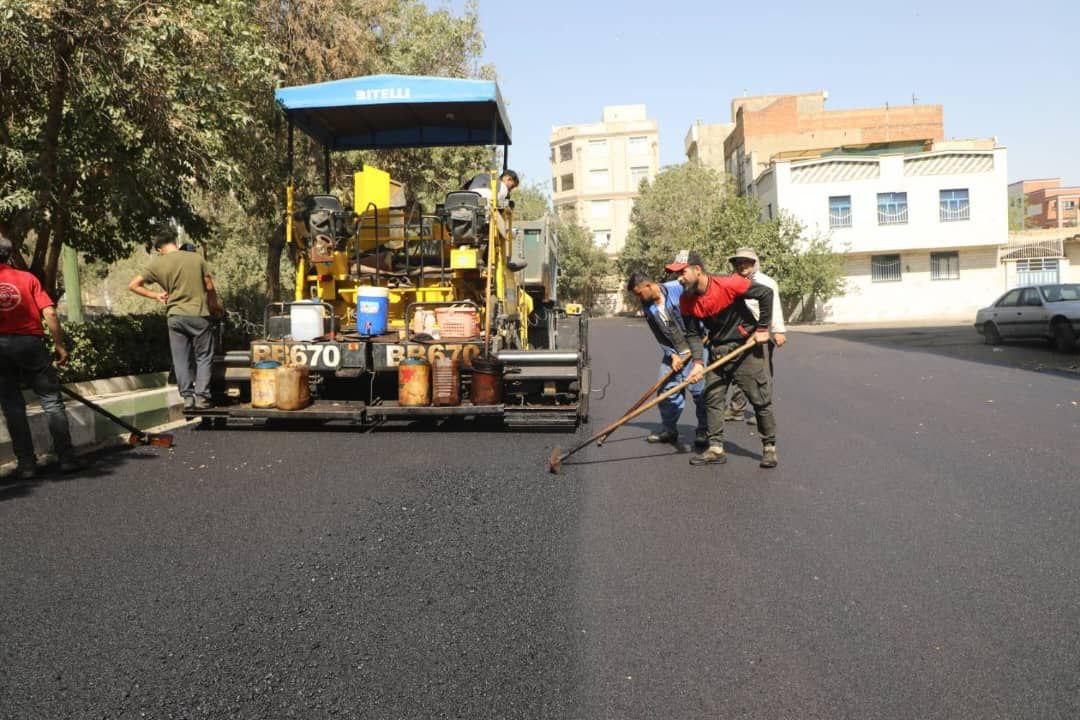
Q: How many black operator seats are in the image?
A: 2